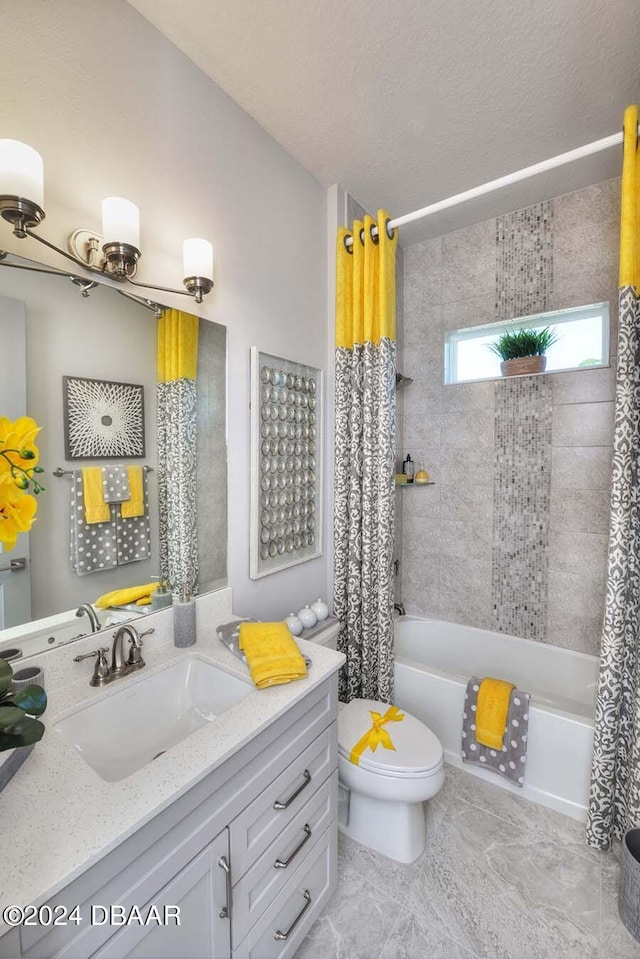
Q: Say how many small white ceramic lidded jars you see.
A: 3